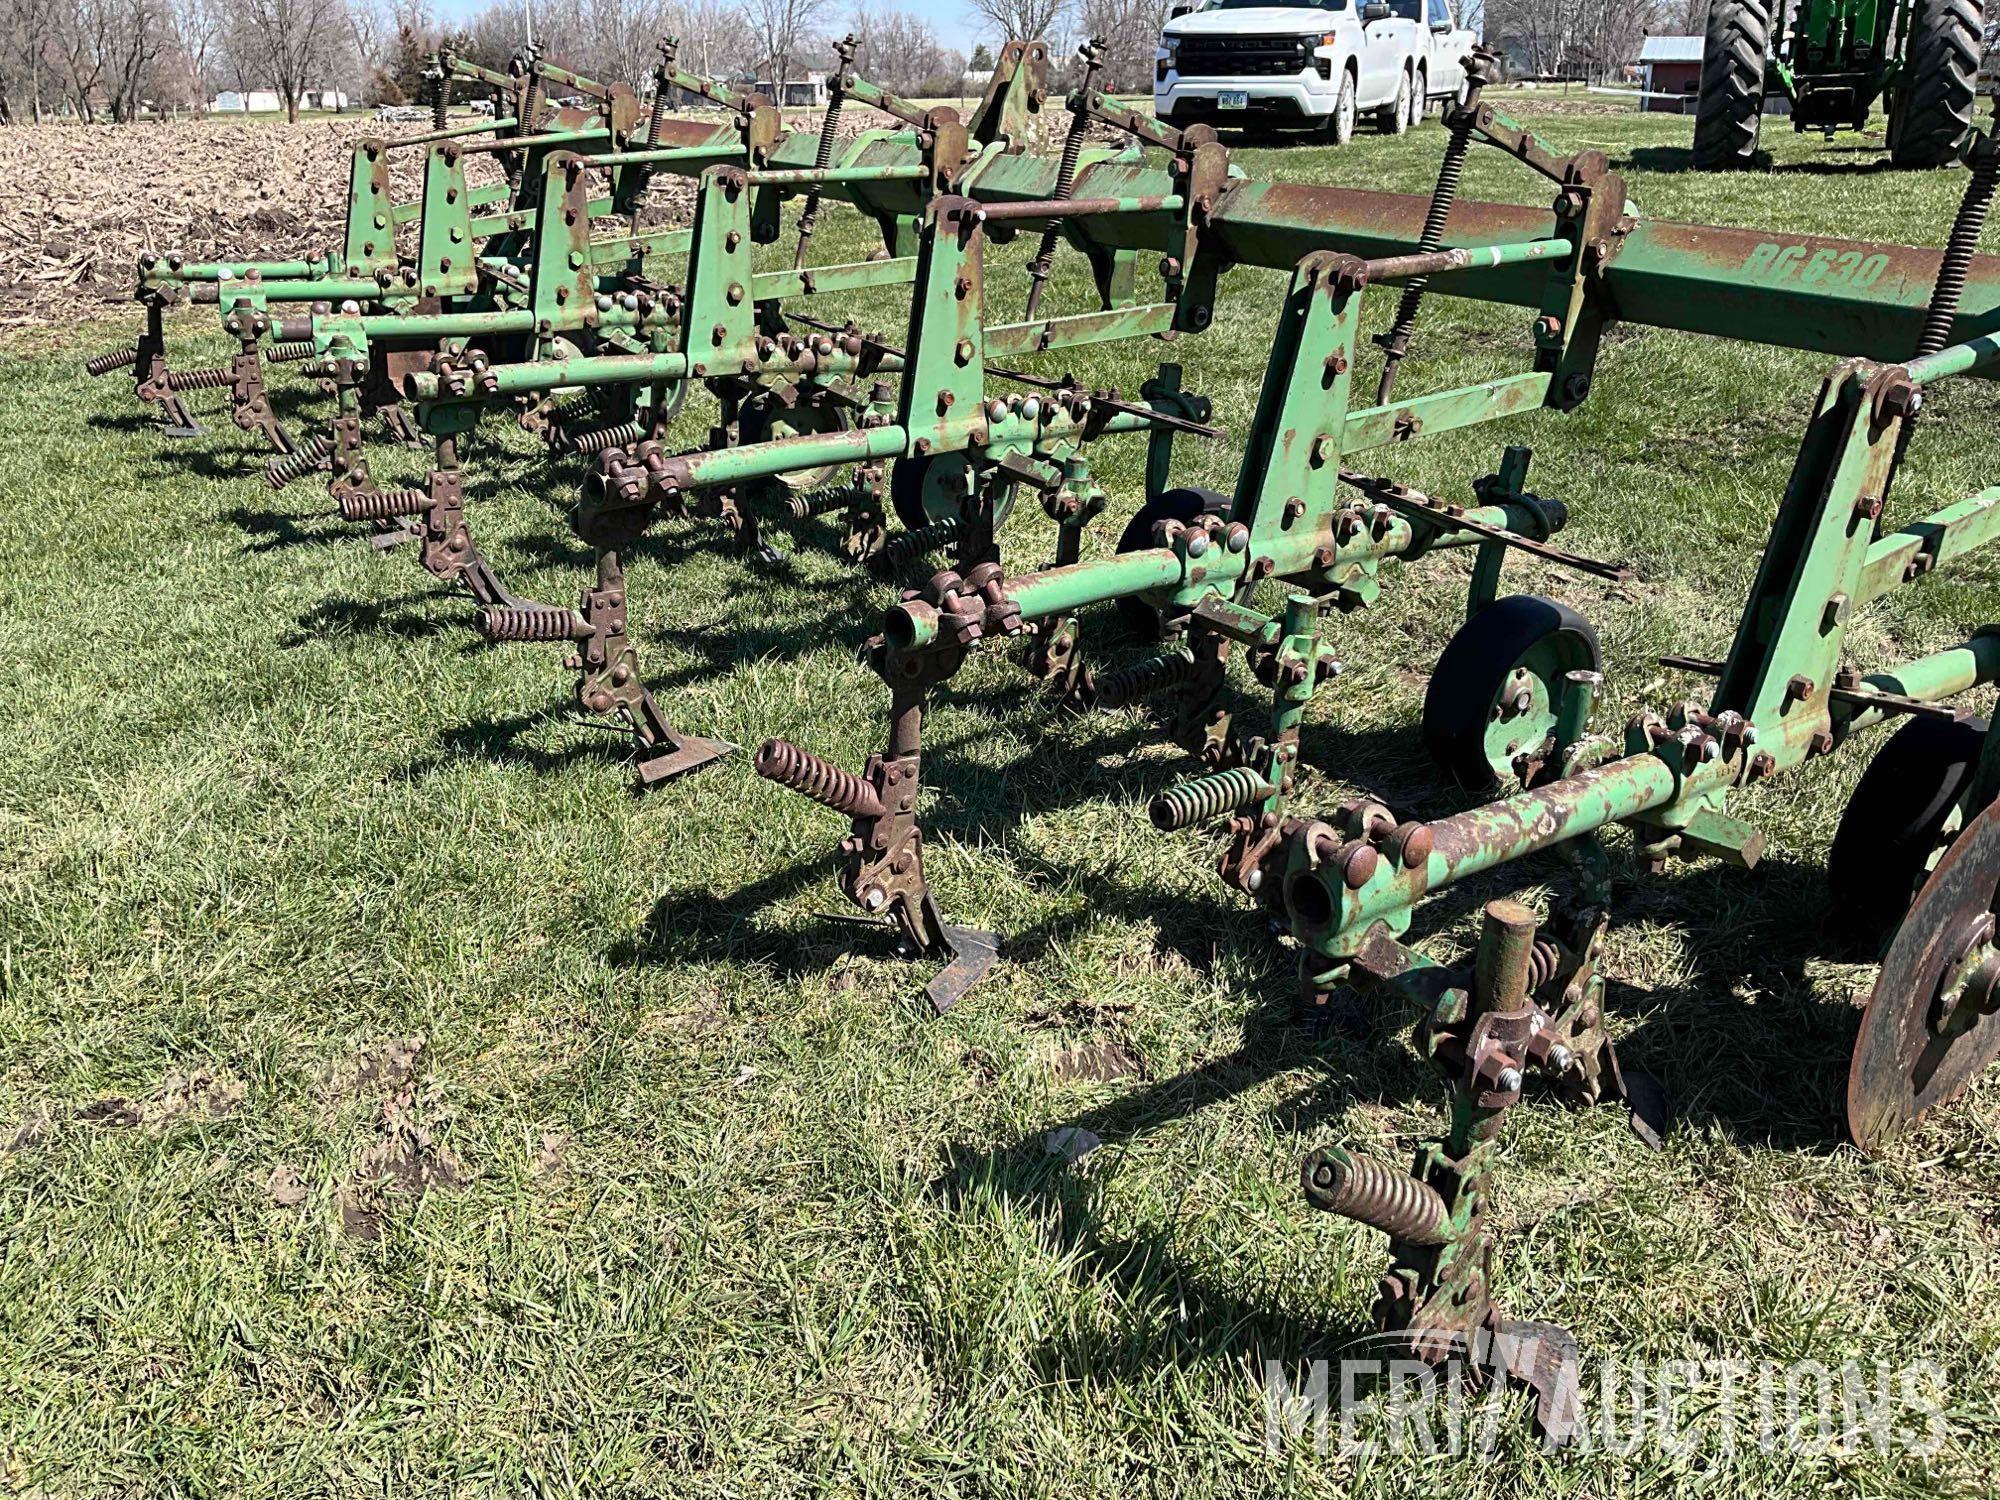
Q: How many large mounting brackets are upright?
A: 7